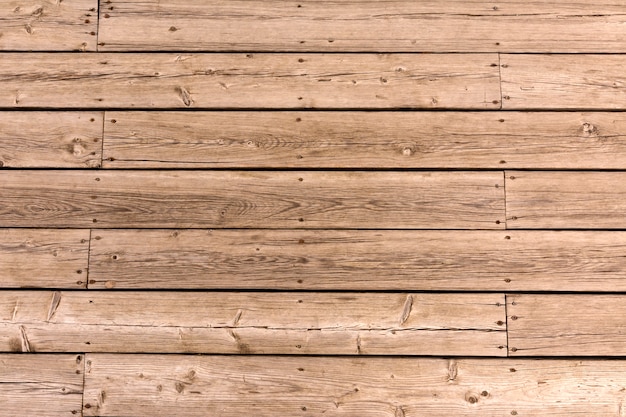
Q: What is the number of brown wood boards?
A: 14